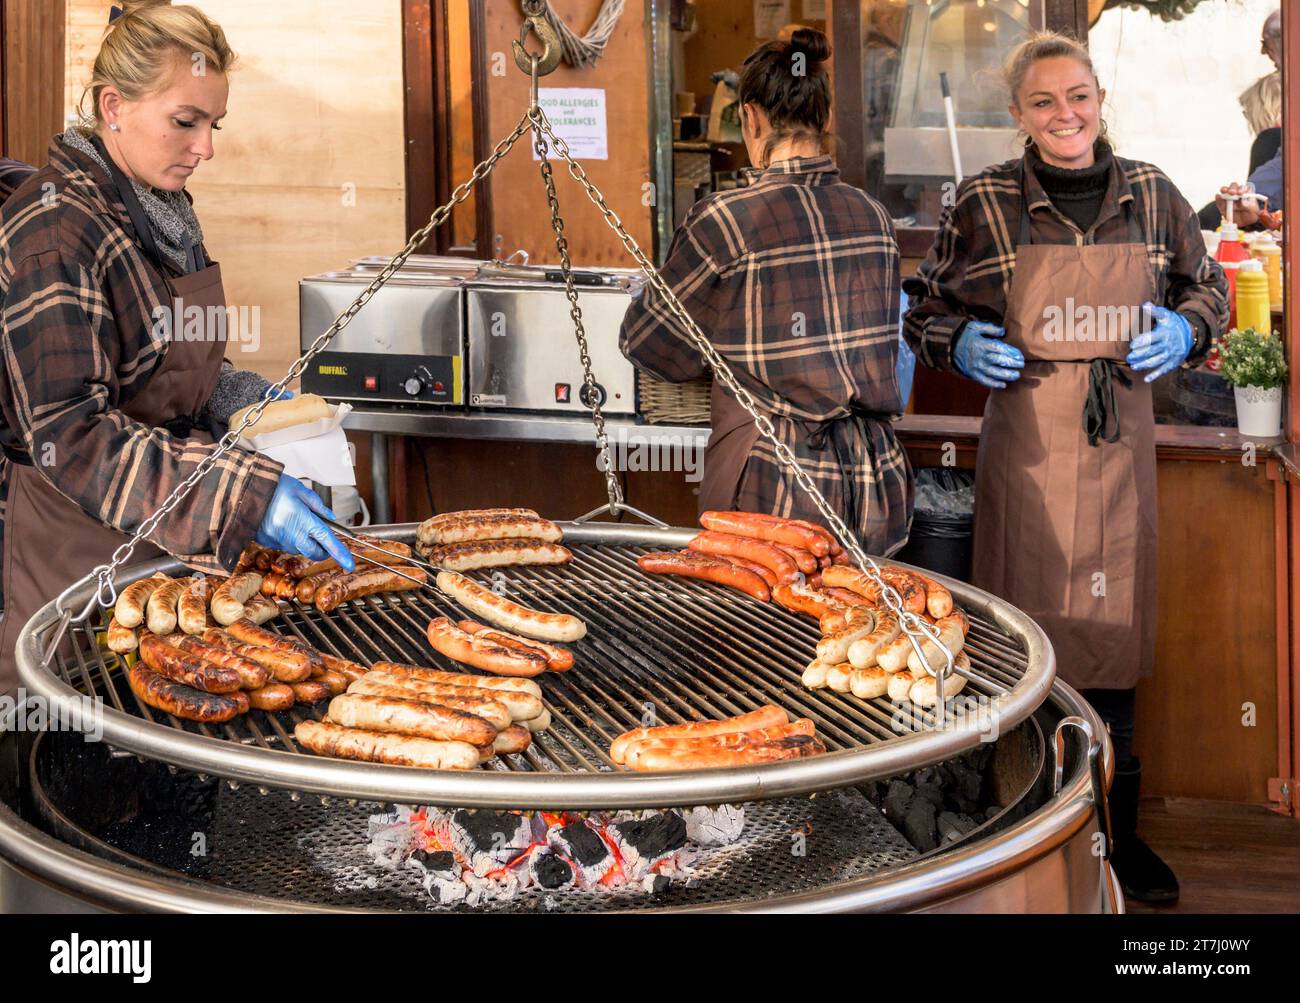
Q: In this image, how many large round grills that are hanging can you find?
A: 1